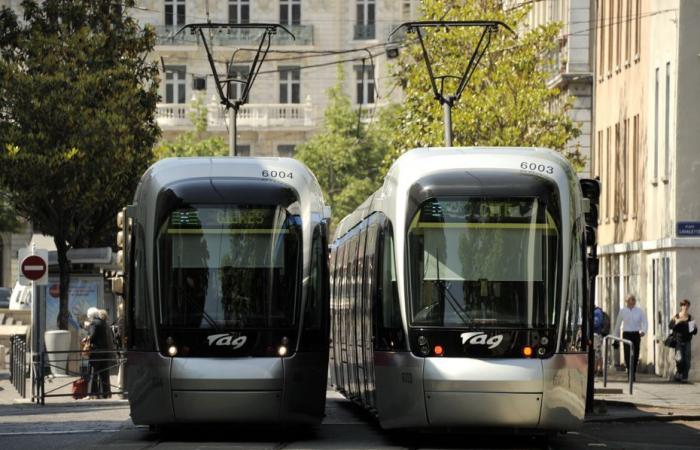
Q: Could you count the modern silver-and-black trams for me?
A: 2